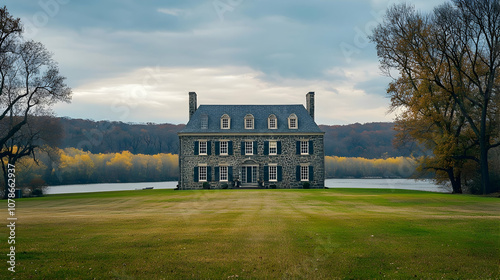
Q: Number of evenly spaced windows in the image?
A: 13